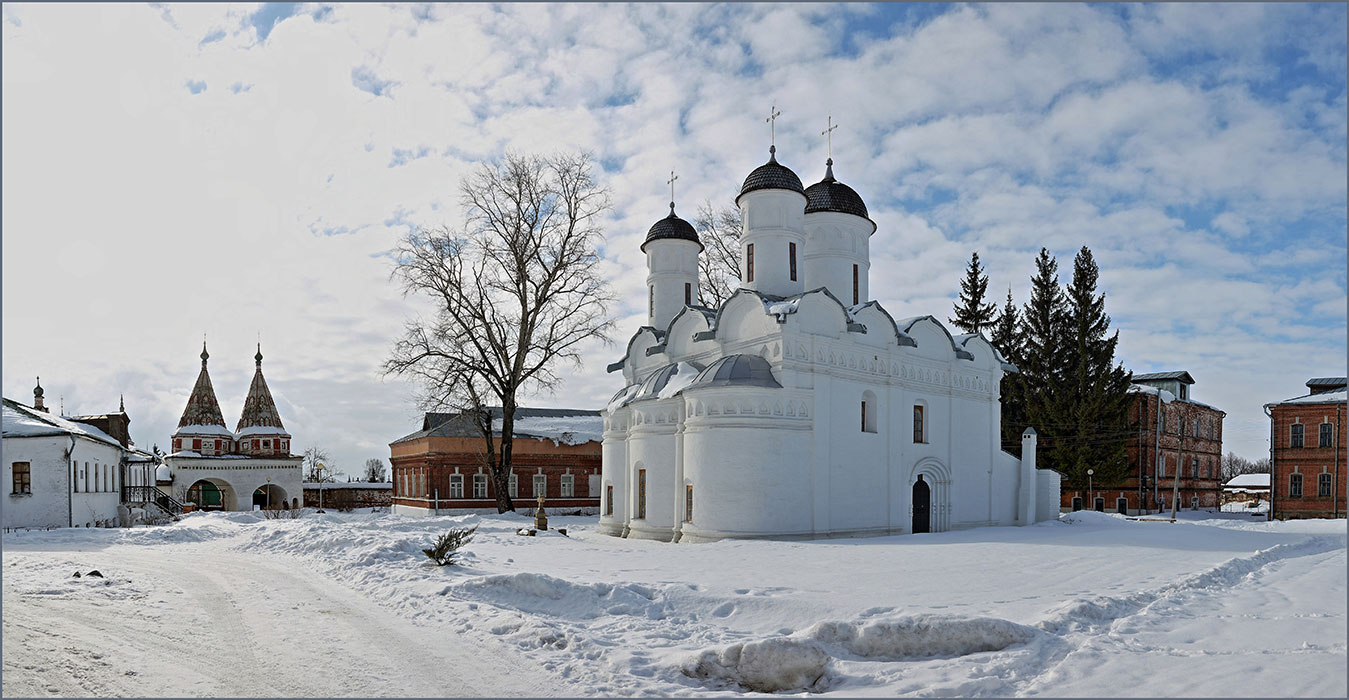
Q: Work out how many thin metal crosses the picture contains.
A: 3